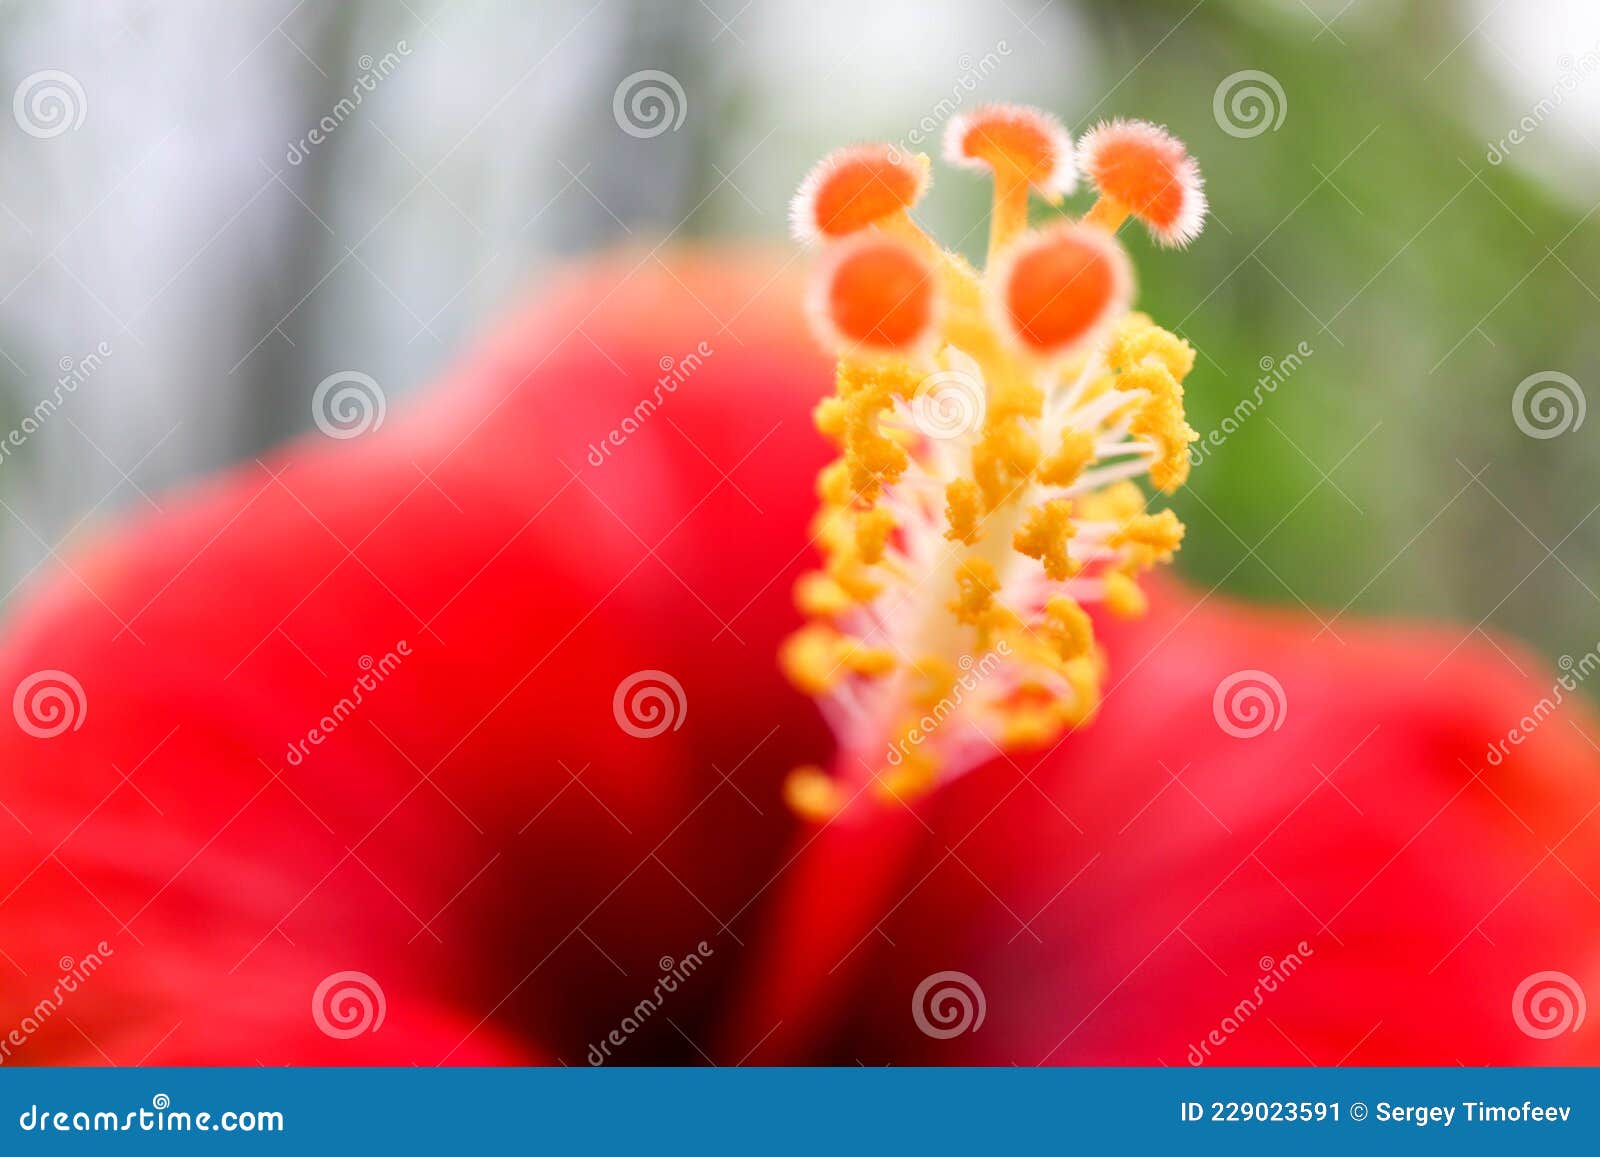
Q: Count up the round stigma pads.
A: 5